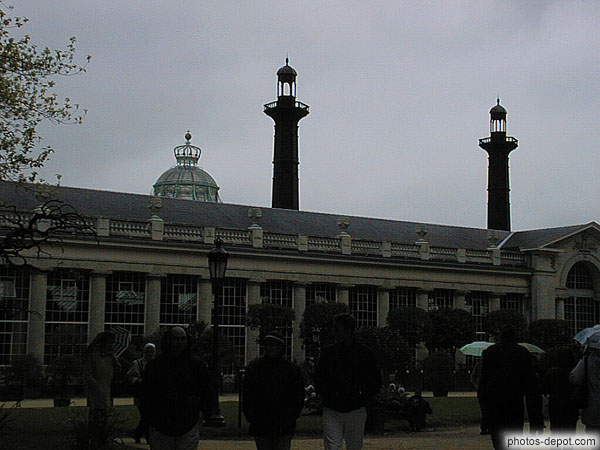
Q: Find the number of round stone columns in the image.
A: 11